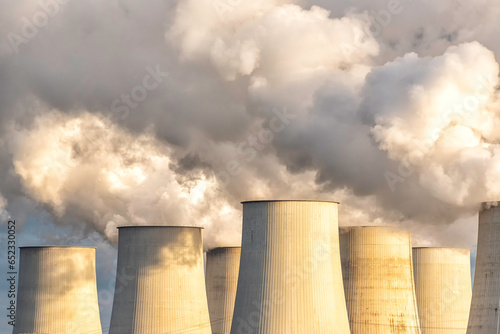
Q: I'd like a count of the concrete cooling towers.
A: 7